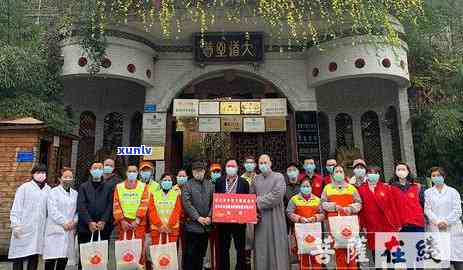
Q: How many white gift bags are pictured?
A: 5